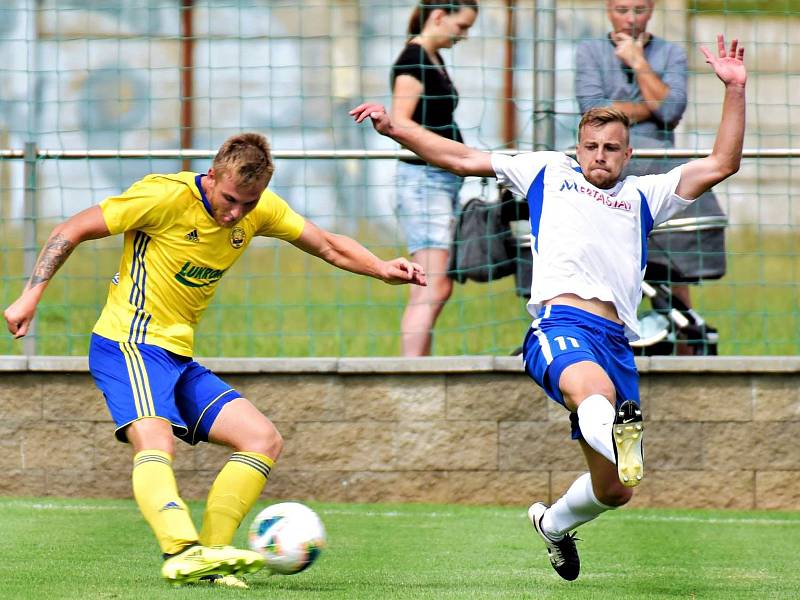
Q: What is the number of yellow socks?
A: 2